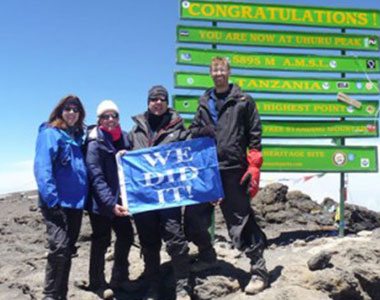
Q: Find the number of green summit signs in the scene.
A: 7